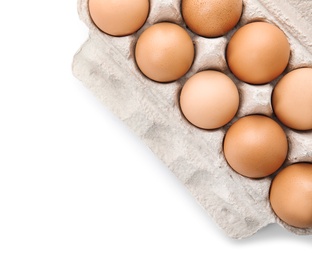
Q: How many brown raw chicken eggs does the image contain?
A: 8